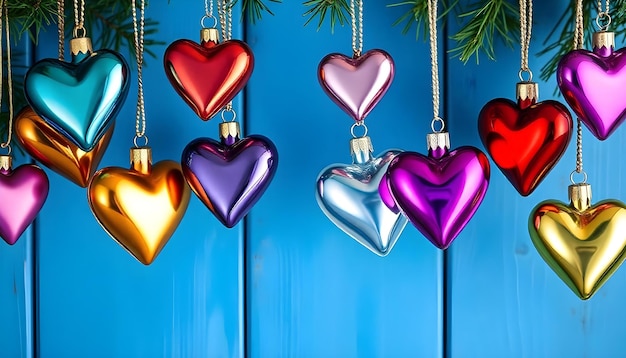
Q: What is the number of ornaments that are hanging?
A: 12